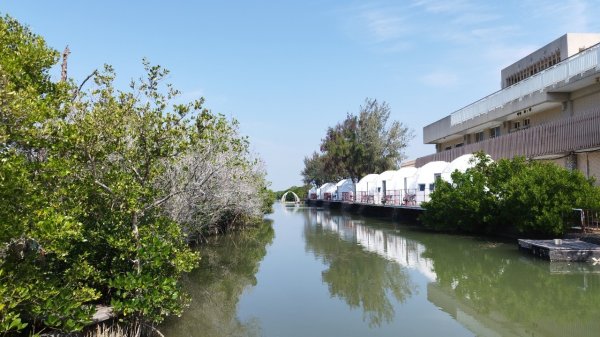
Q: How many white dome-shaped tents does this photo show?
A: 8